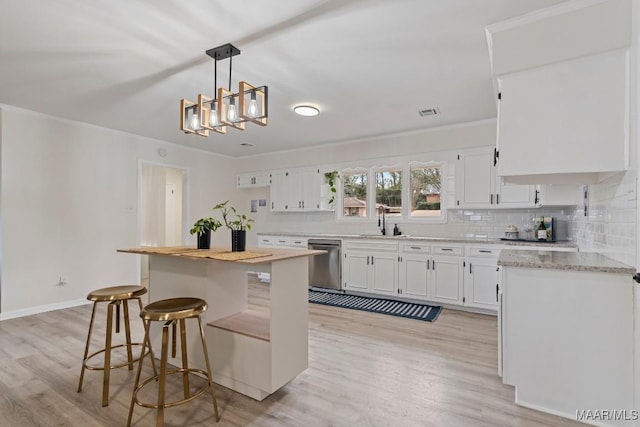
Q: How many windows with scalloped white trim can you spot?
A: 3